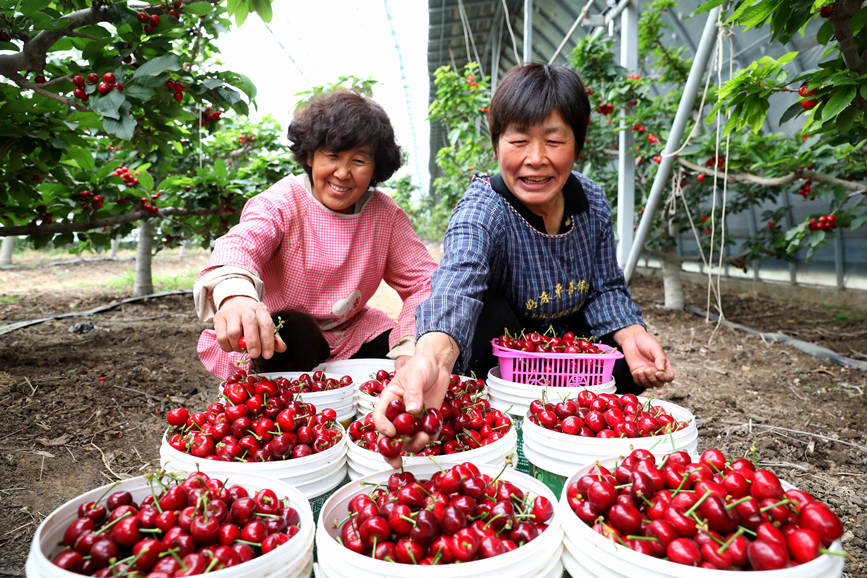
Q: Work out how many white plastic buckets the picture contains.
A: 10